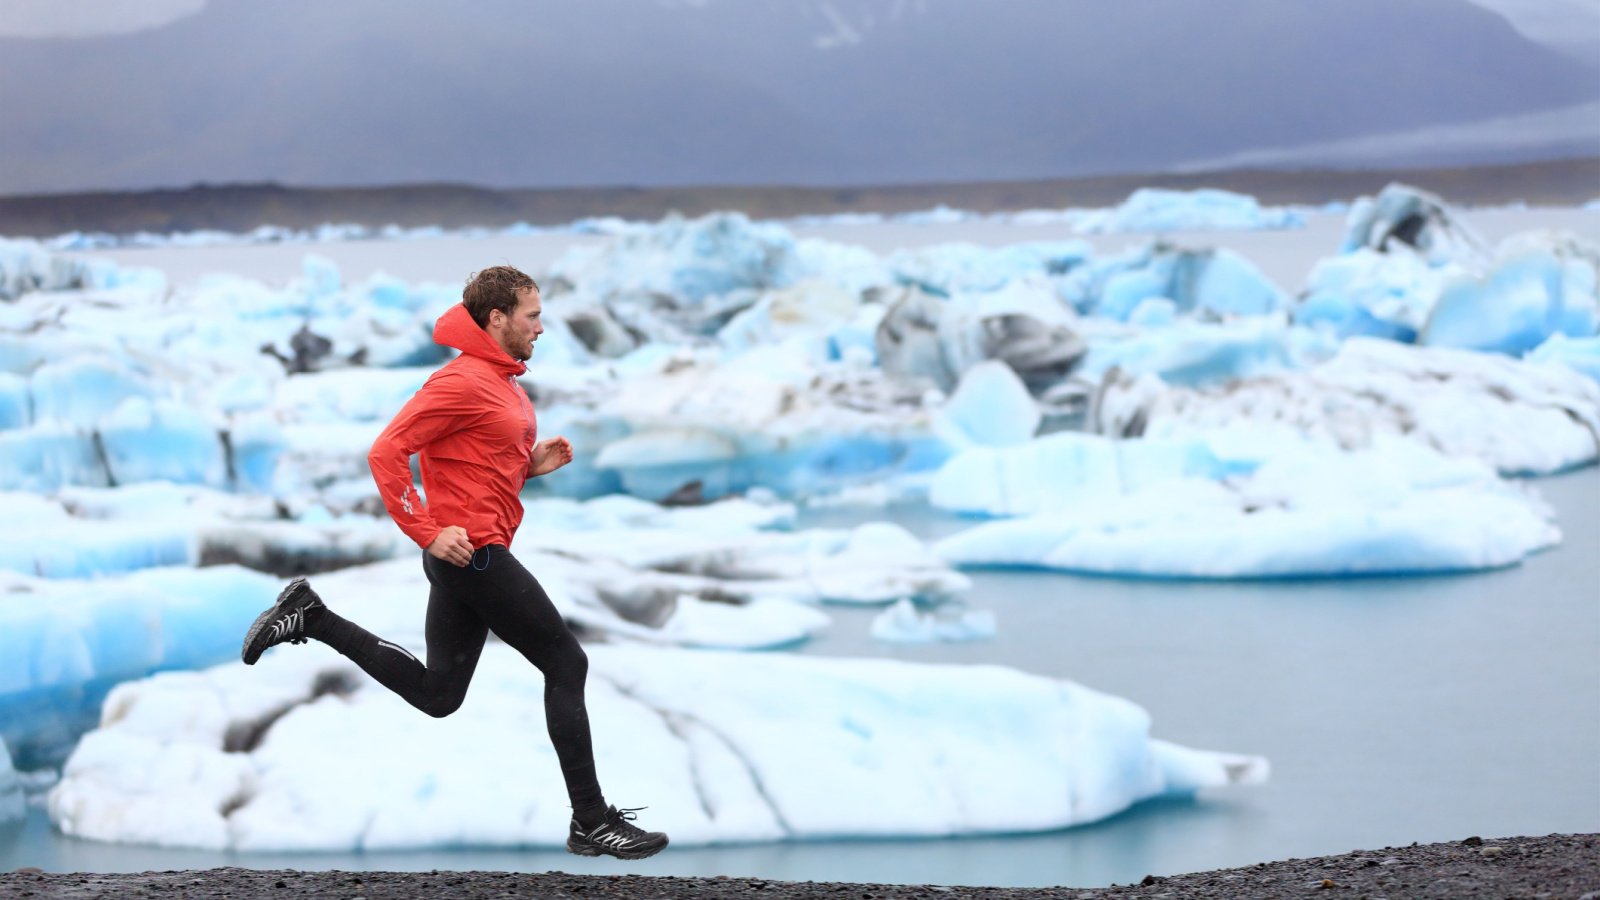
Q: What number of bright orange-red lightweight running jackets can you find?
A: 1